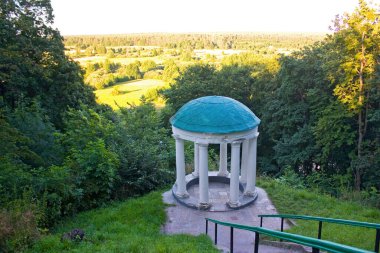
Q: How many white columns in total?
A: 7